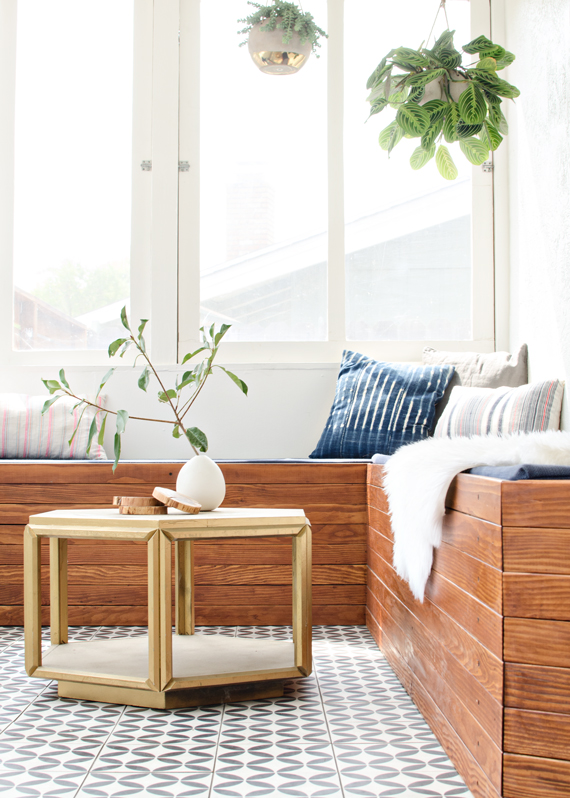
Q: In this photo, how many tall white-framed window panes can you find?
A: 3